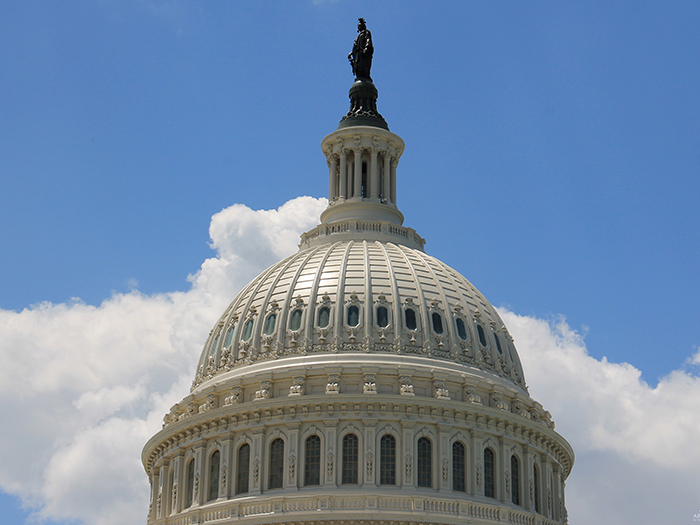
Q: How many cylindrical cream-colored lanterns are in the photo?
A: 1